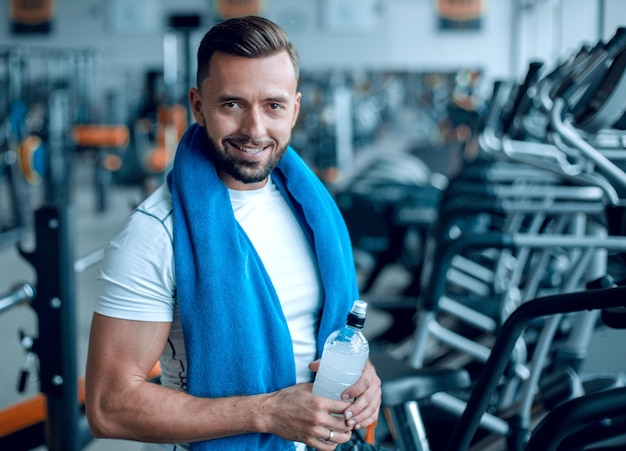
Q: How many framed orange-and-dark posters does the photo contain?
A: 3